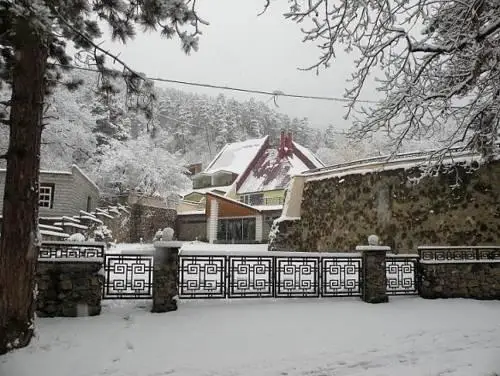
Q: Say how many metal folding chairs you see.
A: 0